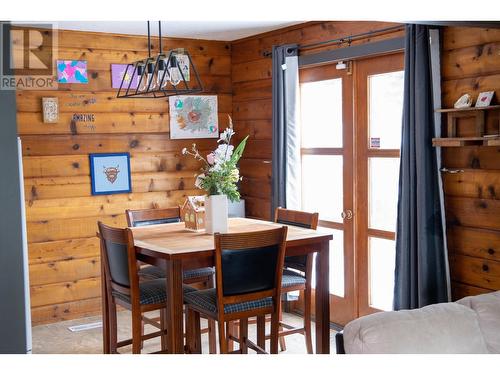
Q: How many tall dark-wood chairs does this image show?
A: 4